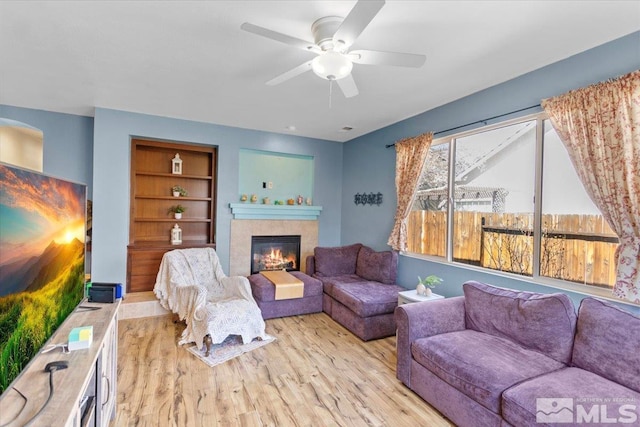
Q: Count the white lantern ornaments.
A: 2